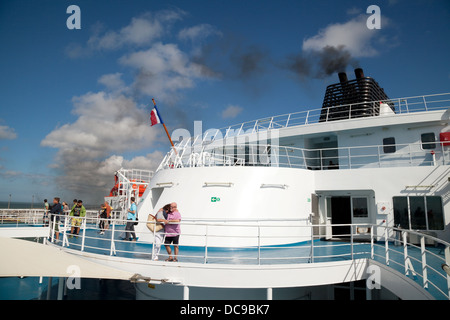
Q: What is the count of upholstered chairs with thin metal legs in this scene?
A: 0